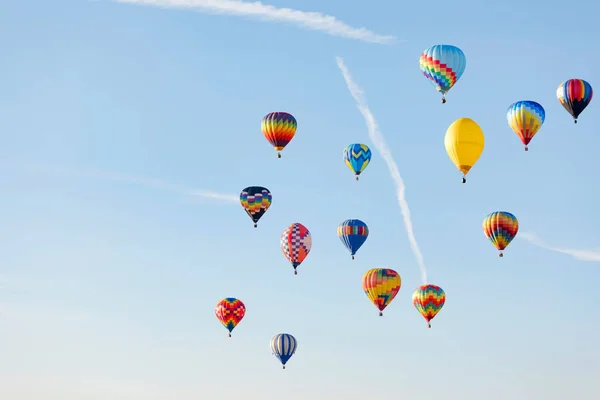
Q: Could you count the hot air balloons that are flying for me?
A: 14